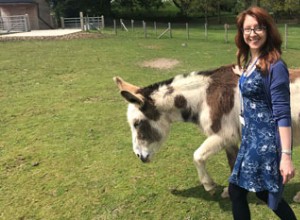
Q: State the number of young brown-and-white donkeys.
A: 1